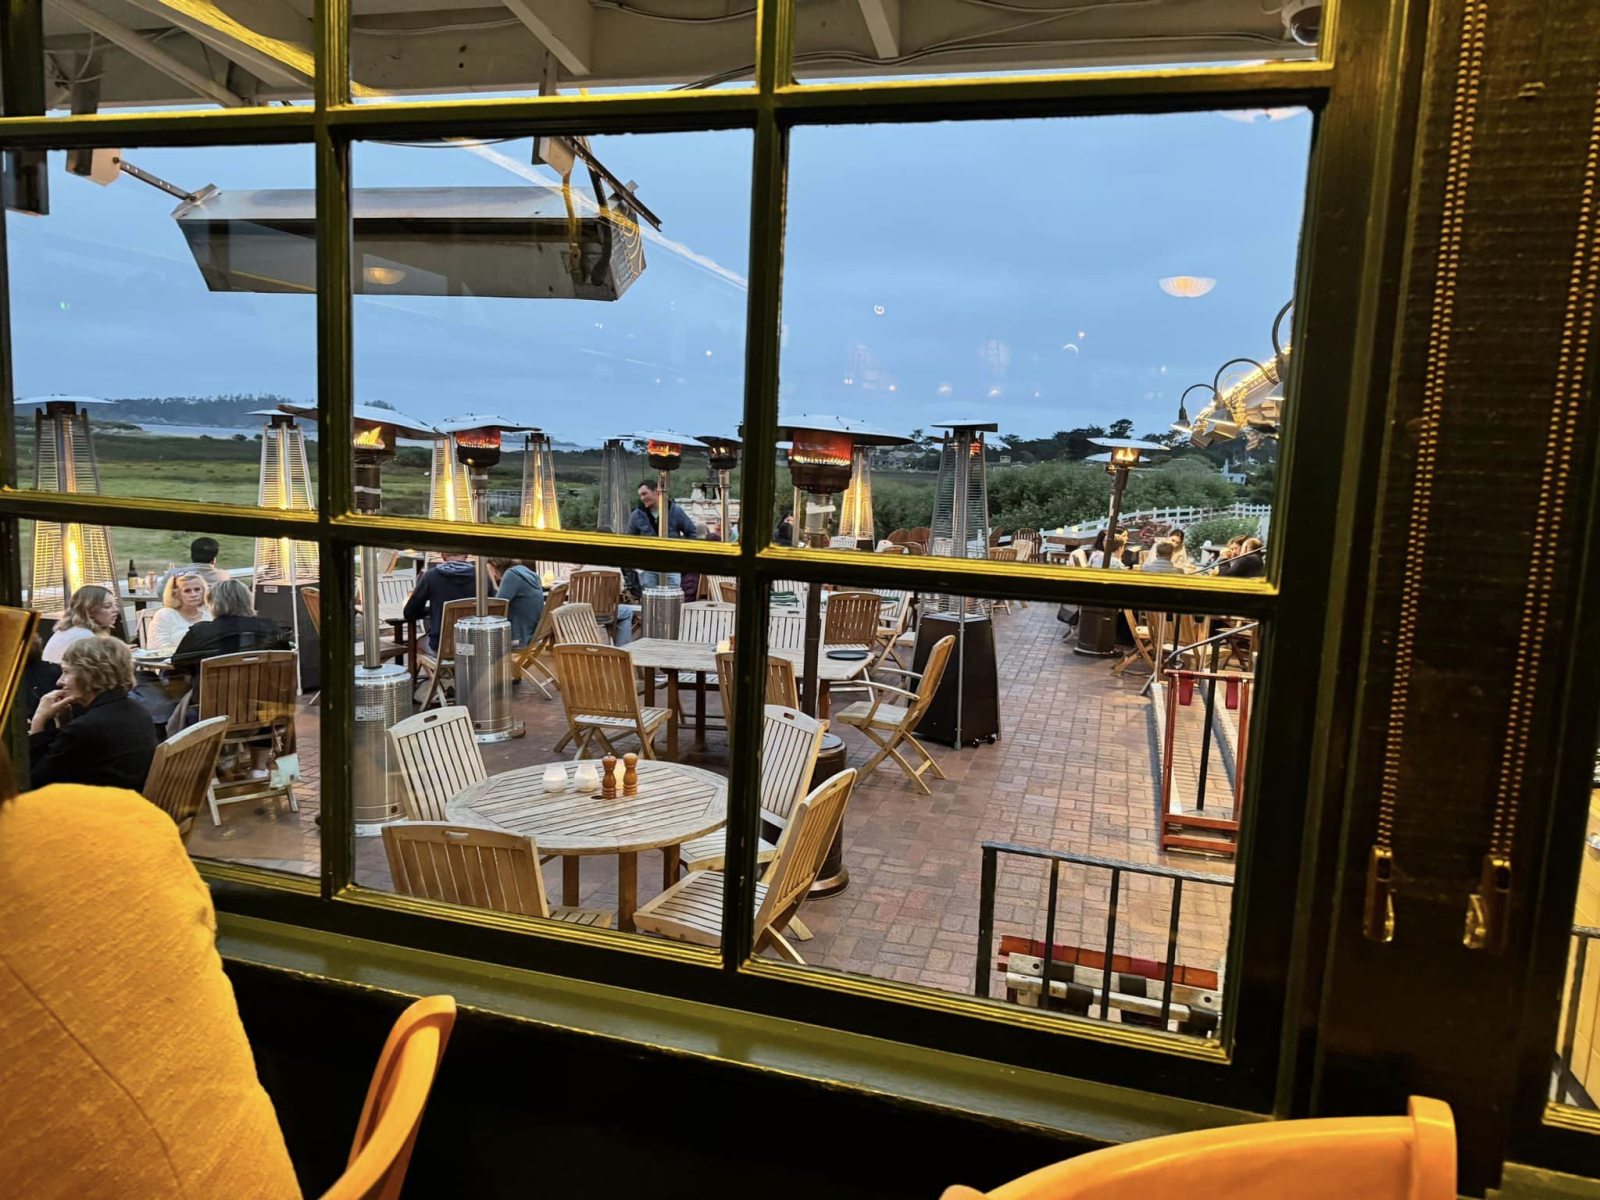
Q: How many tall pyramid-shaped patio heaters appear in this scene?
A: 7